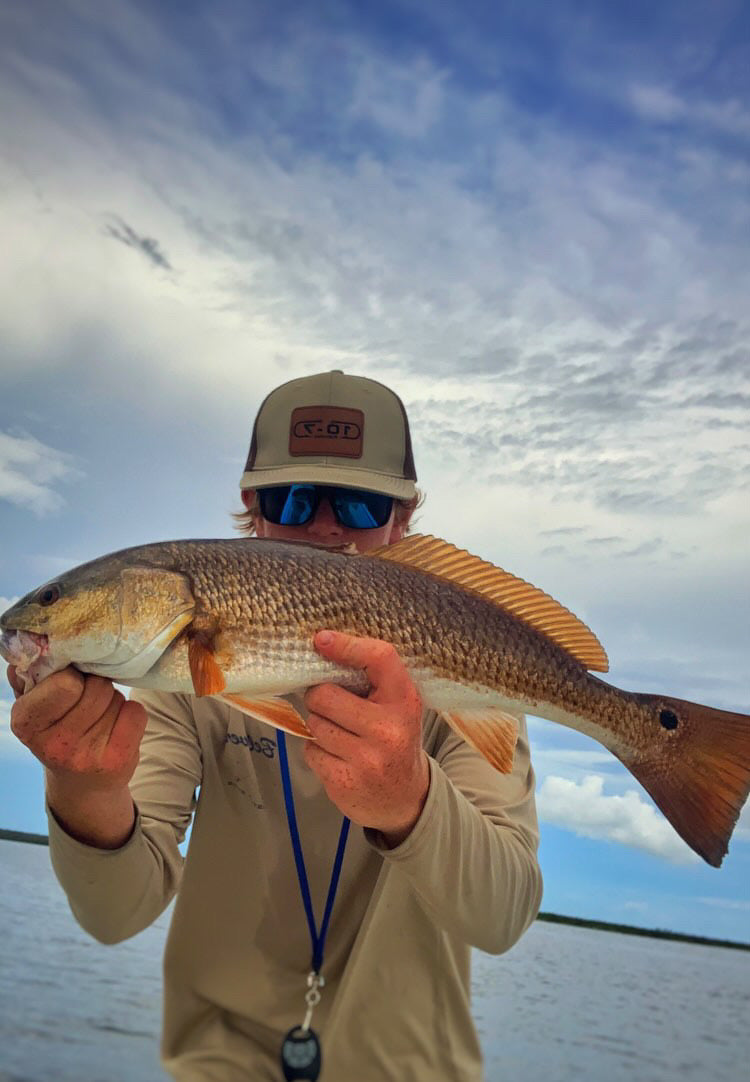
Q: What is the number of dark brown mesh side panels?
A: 2